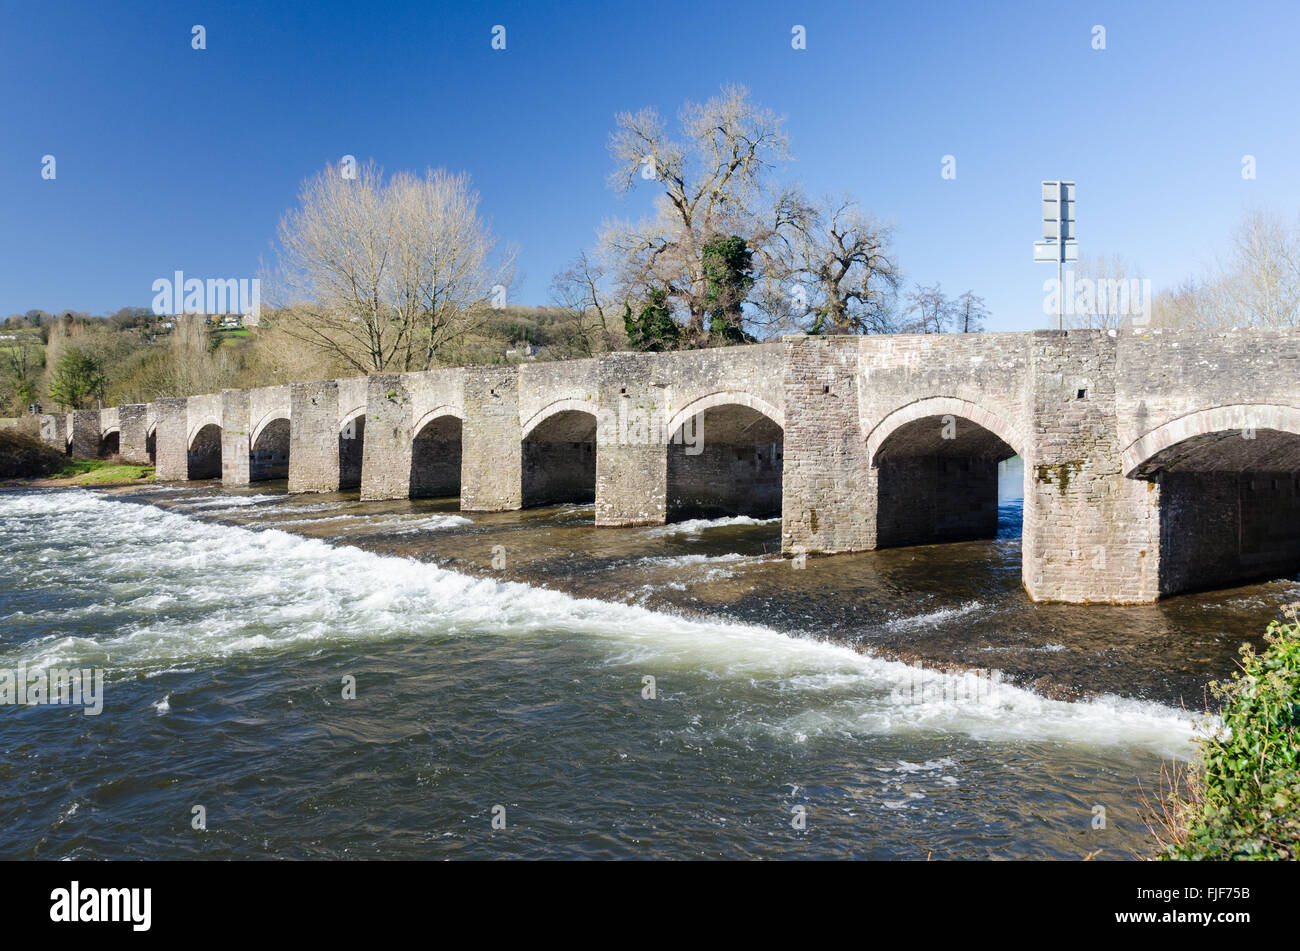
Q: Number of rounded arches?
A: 11